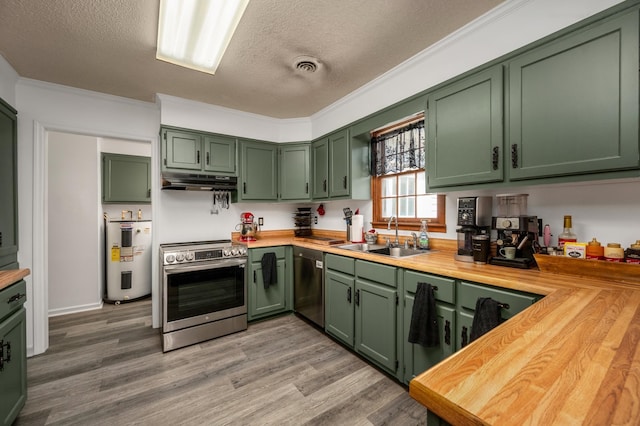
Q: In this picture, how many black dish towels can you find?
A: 3